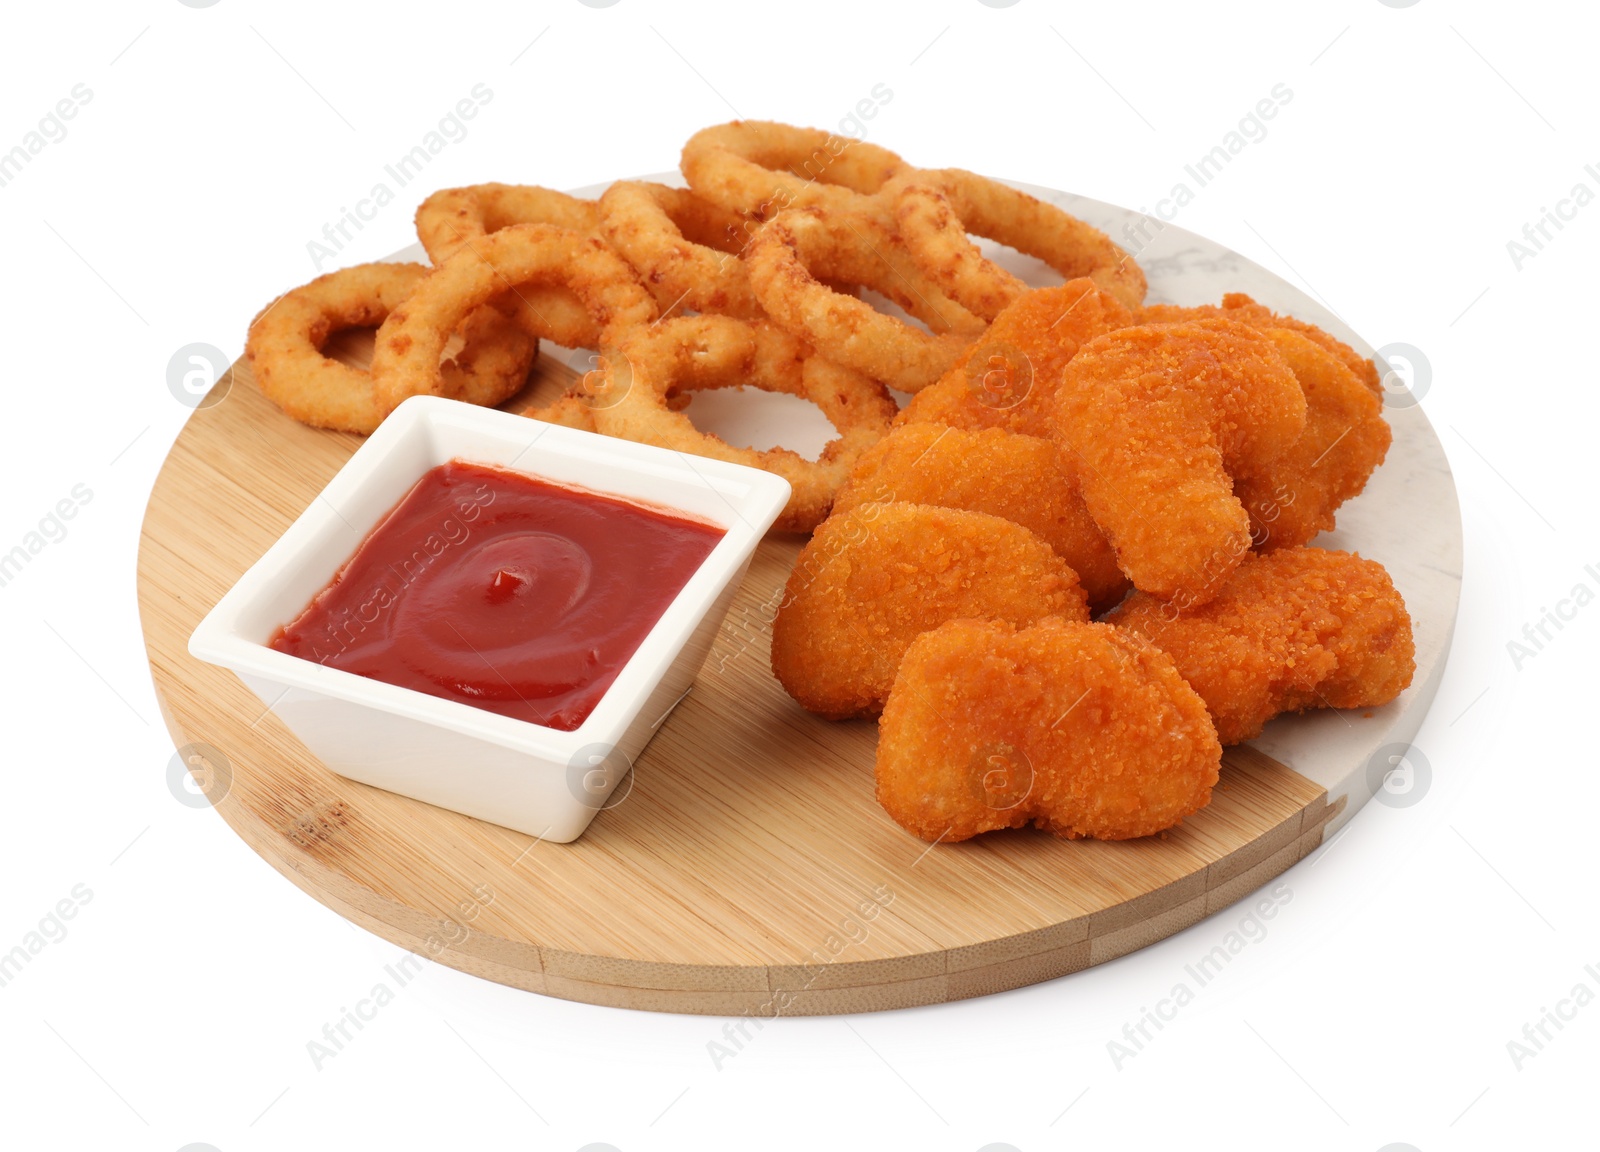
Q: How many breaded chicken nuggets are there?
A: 8